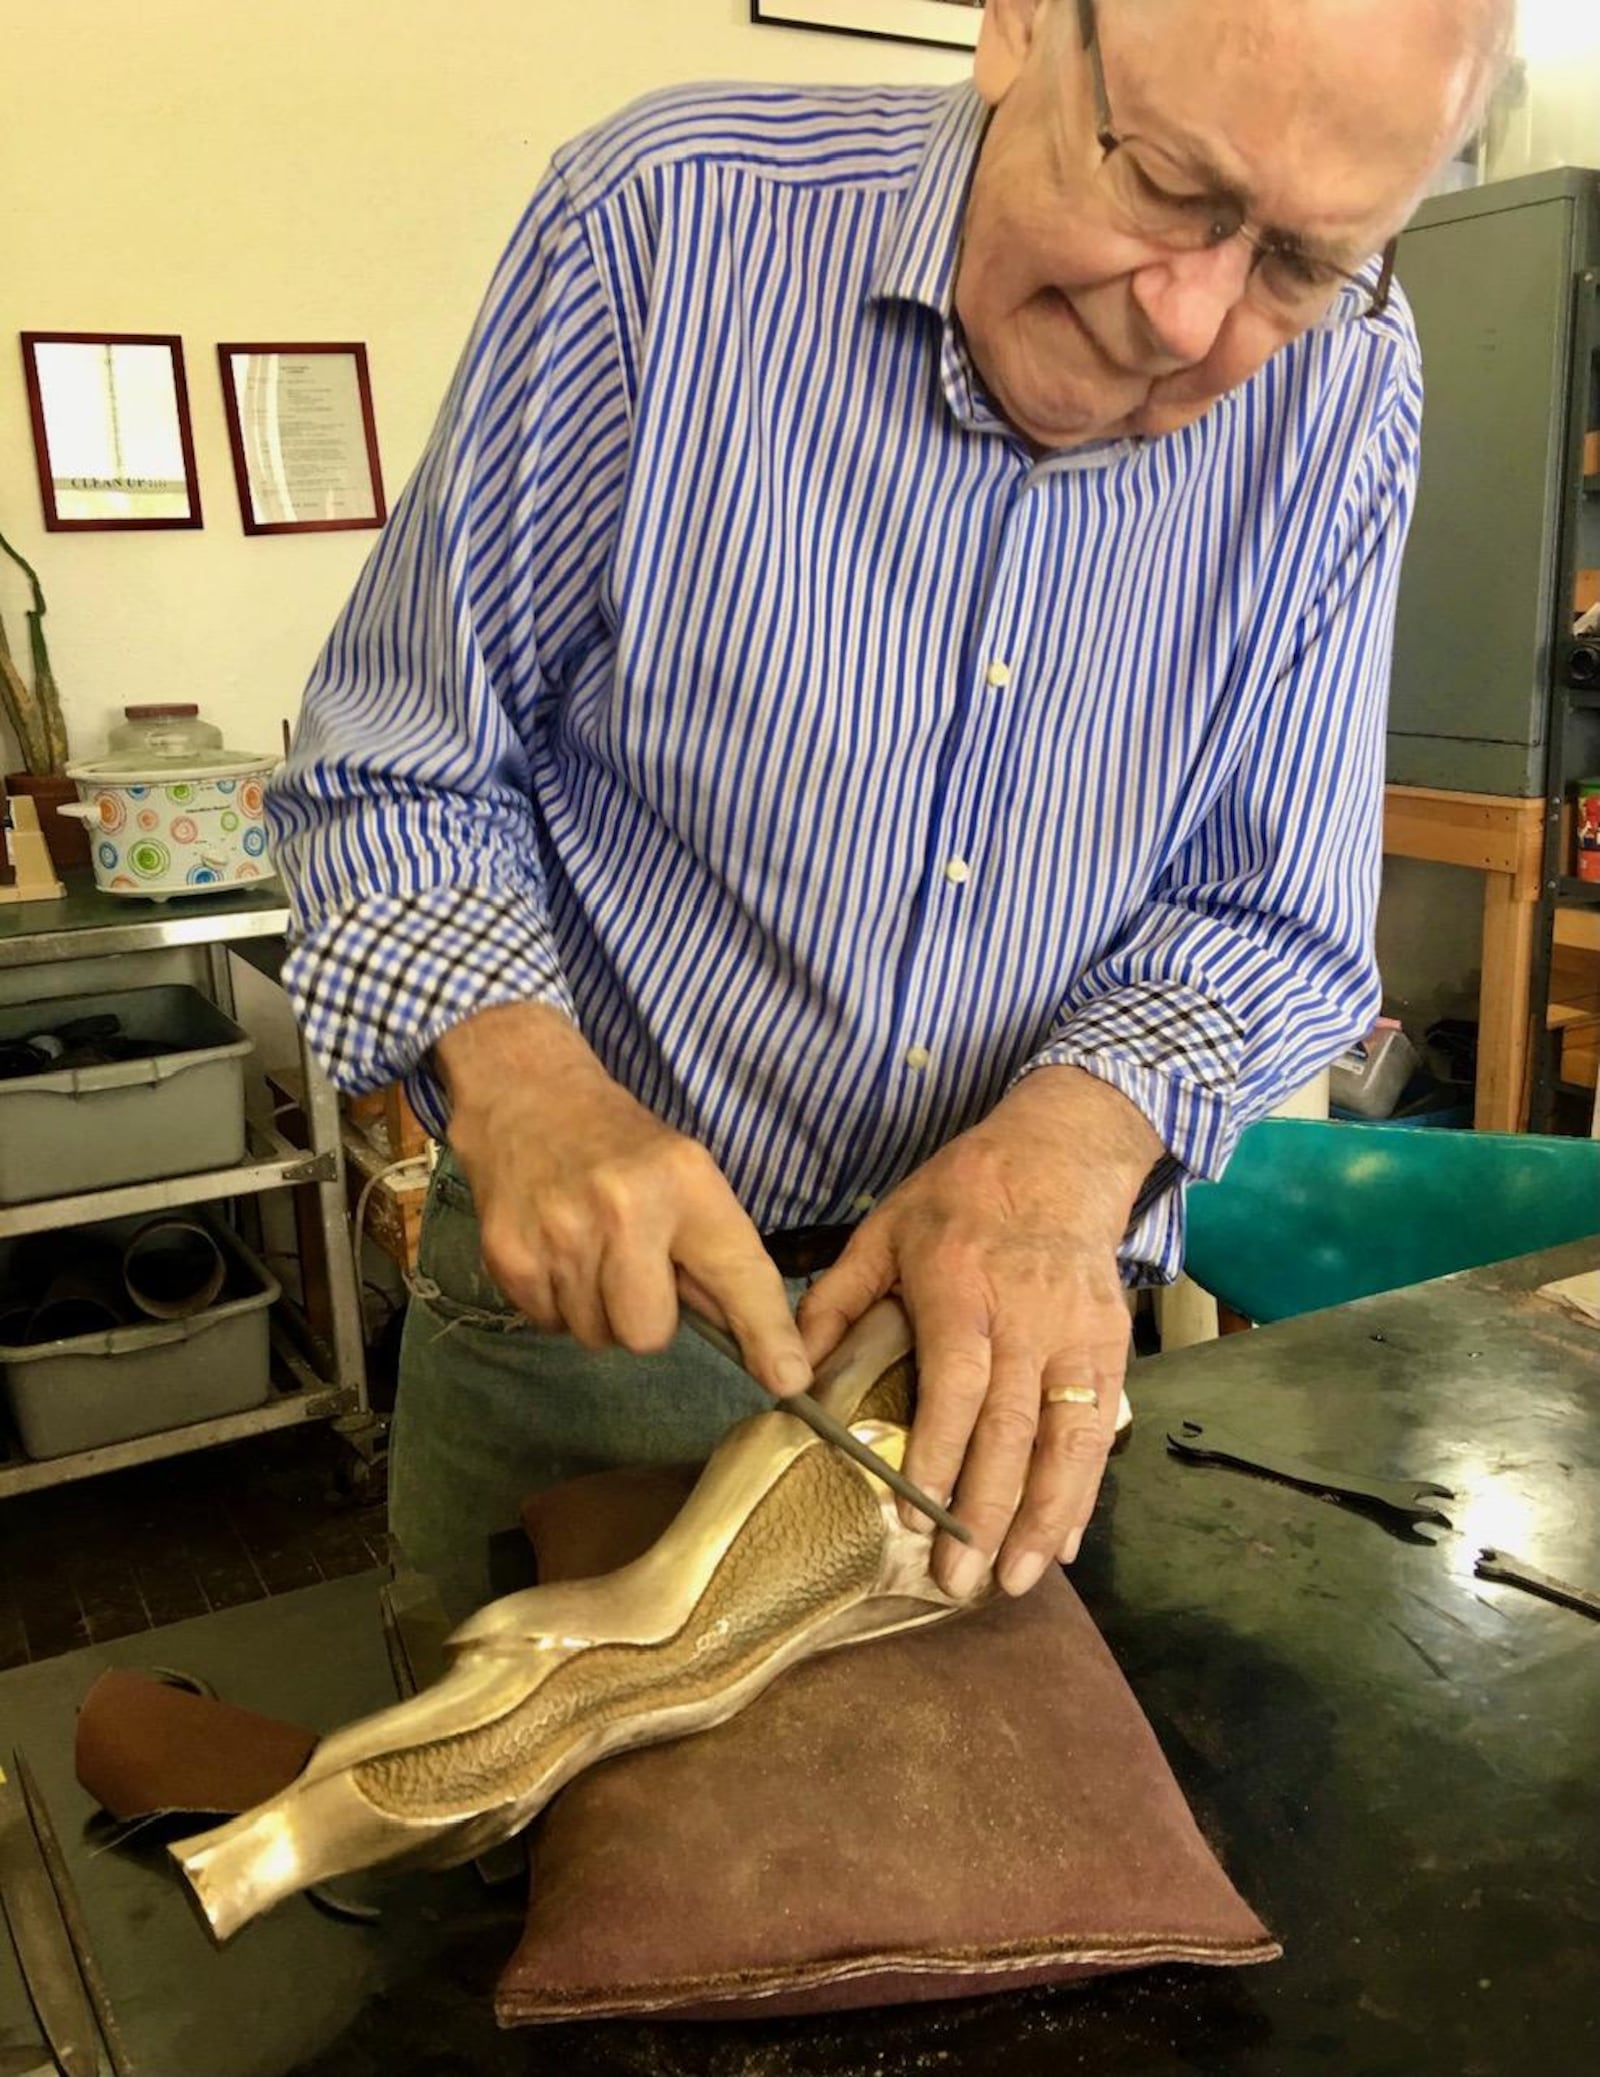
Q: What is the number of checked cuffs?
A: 2